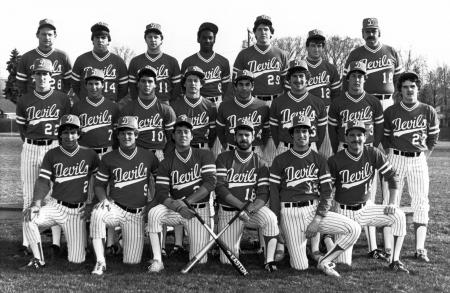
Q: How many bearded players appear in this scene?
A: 1